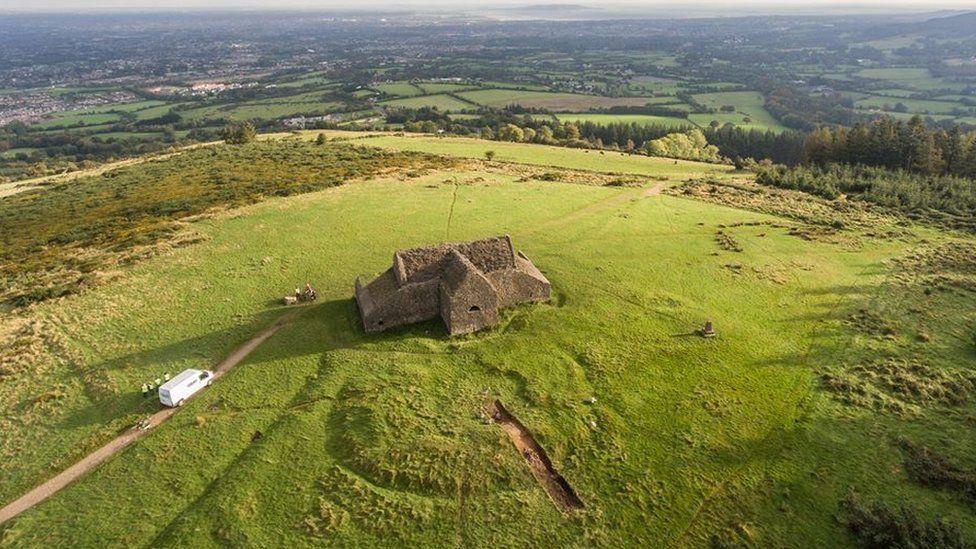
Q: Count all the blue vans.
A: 0